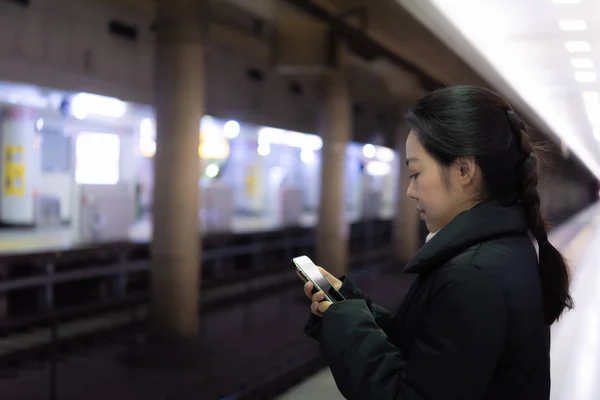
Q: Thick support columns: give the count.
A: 3